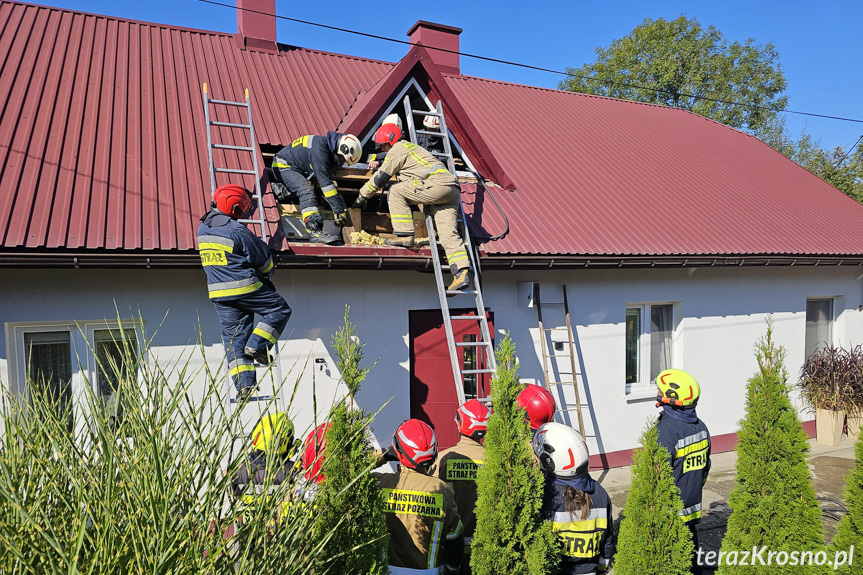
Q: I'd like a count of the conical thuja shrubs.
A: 5